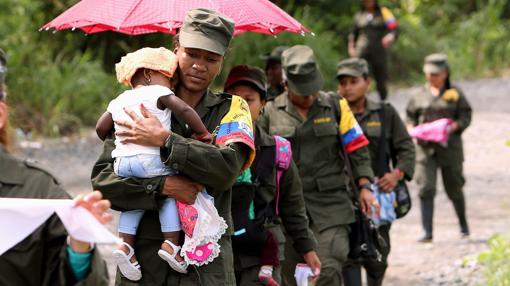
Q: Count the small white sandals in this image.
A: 2